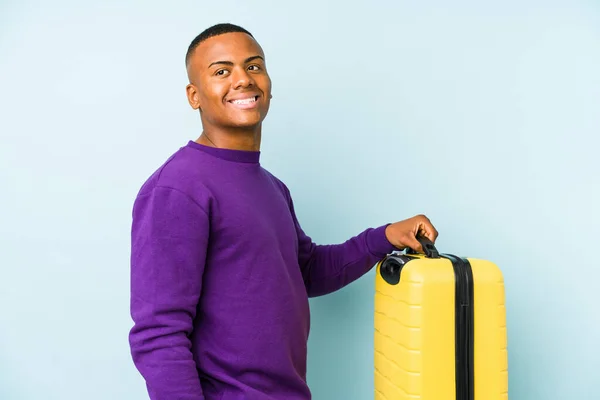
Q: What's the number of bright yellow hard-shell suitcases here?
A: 1